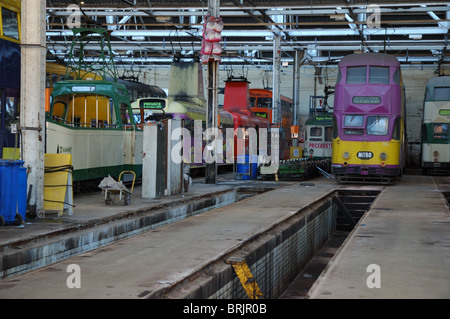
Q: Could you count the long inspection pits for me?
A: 2